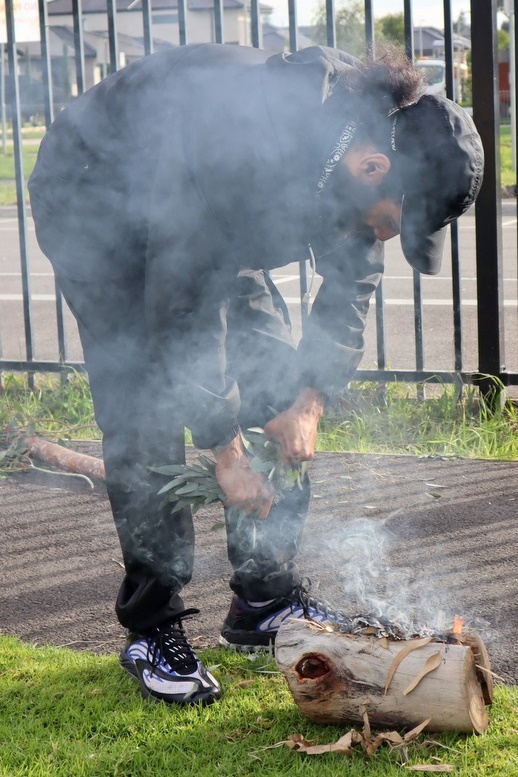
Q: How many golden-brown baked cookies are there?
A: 0